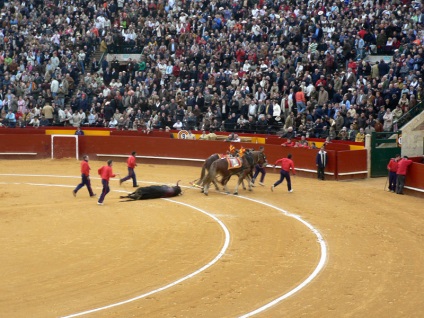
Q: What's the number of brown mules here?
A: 2